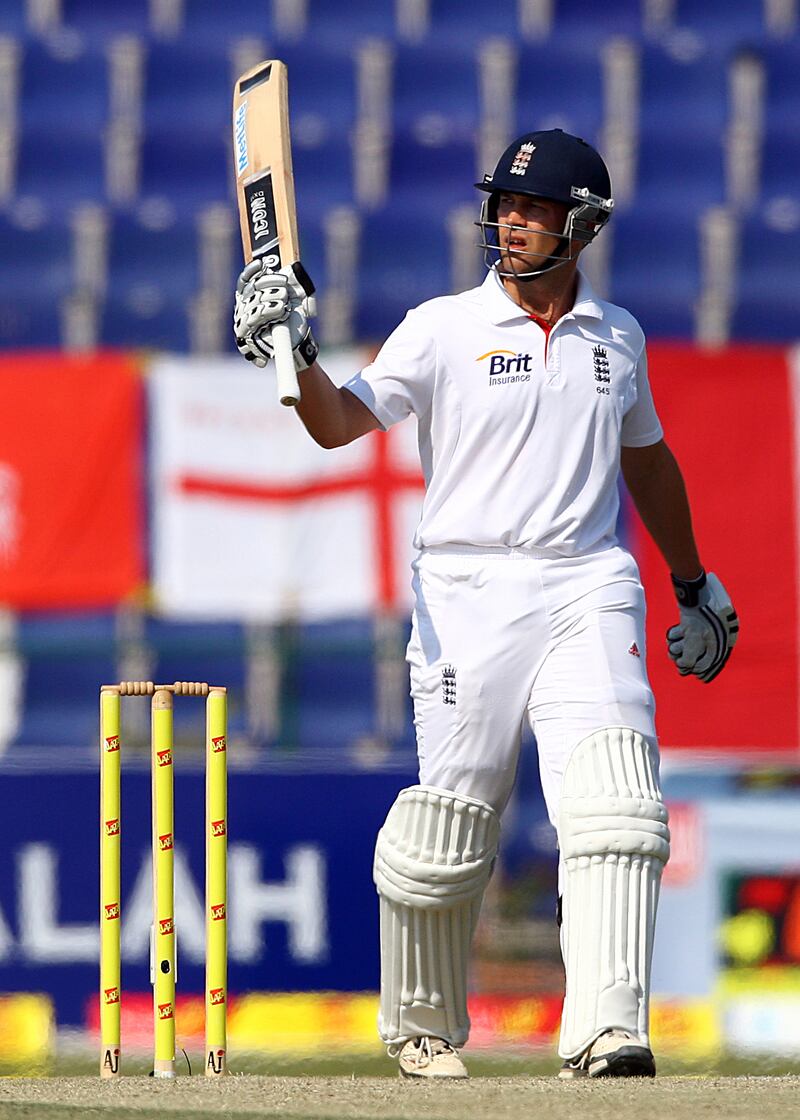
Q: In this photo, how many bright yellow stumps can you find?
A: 3